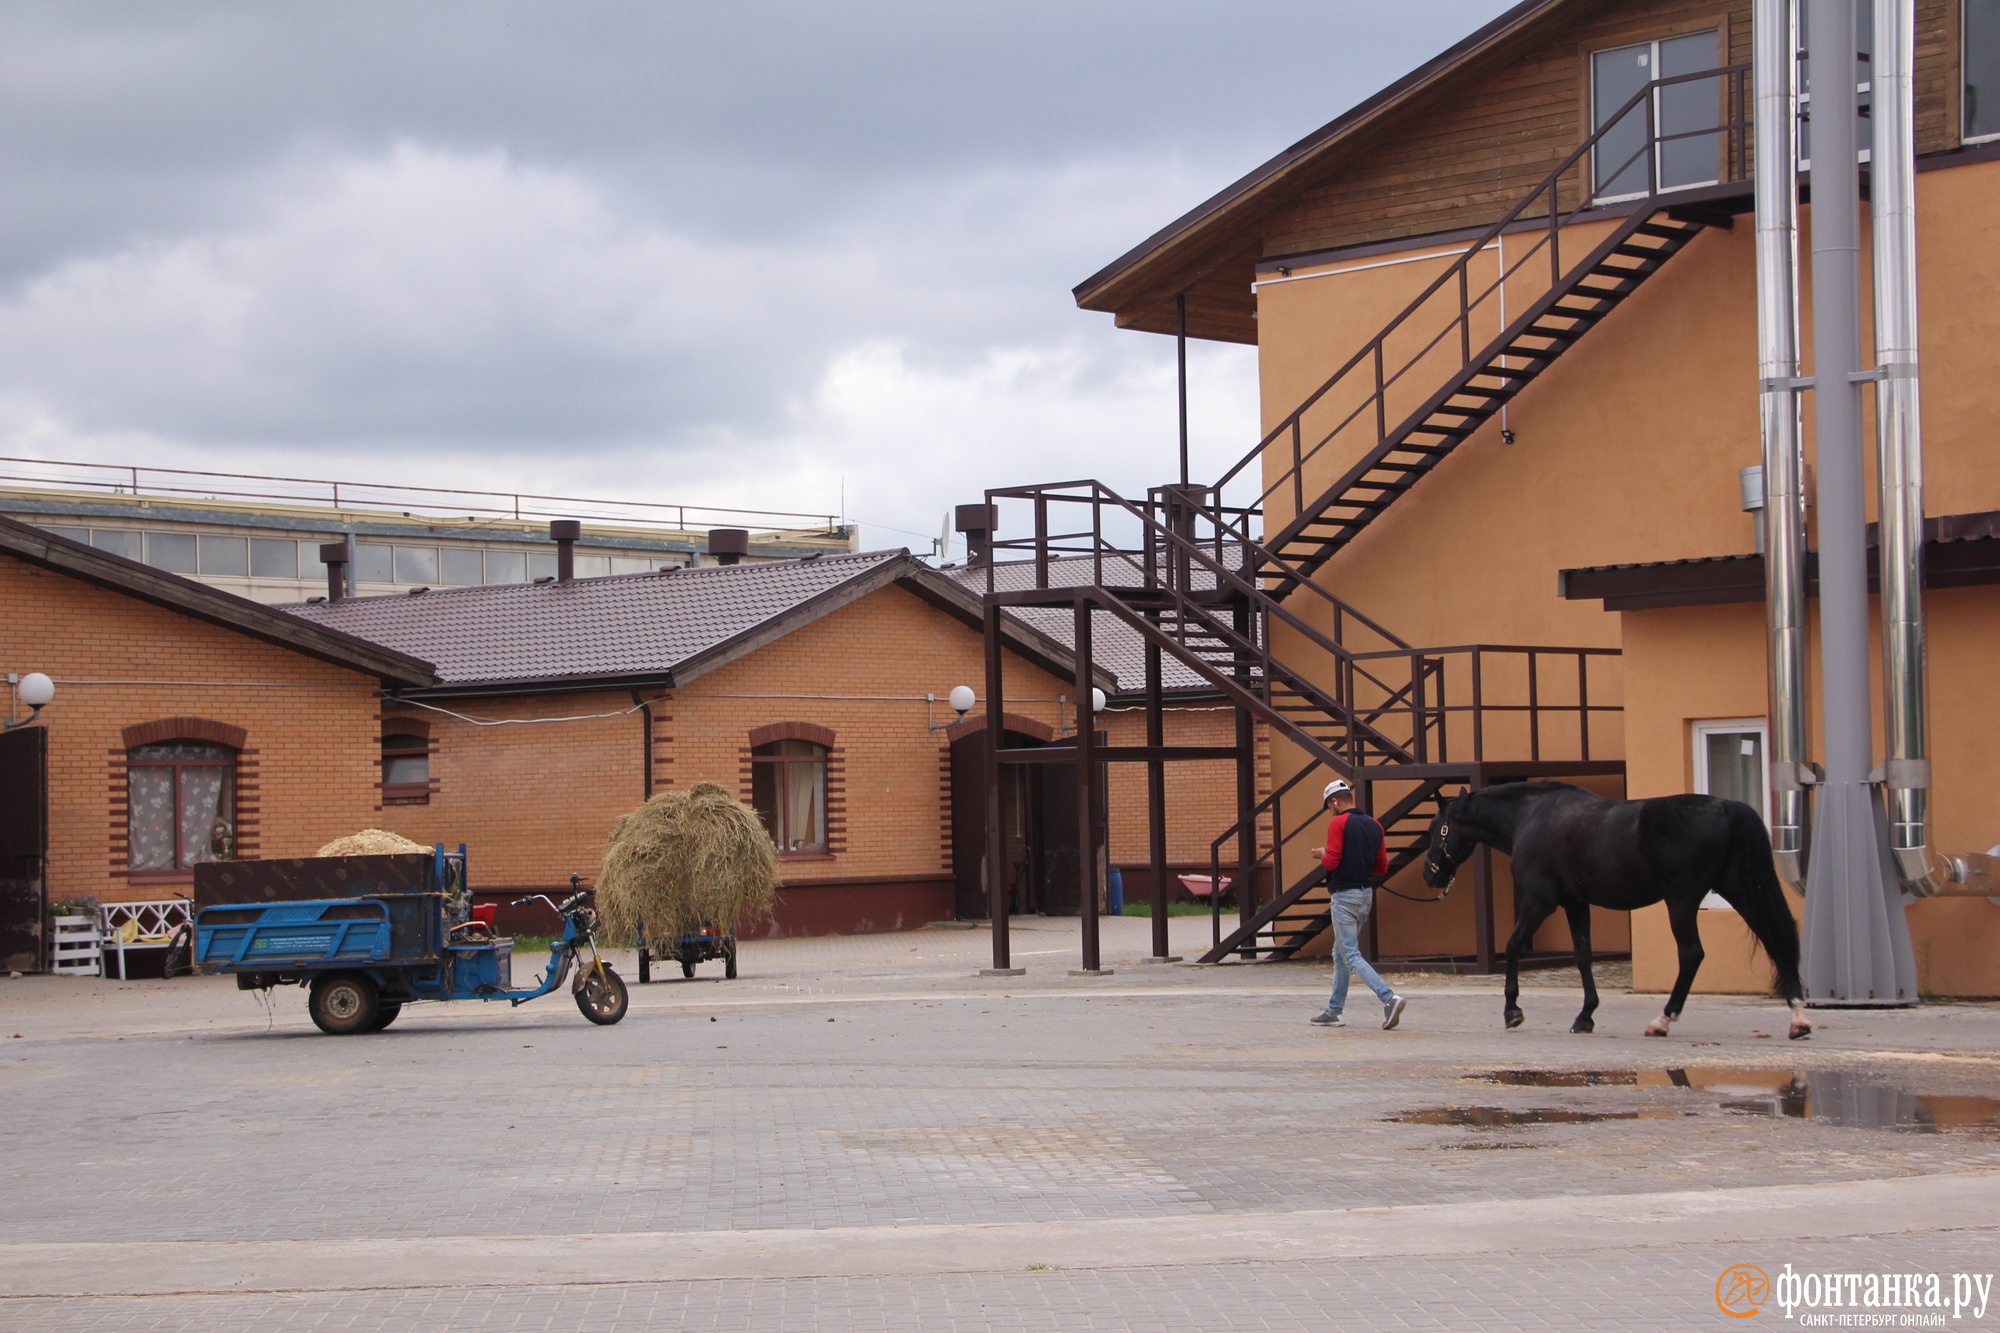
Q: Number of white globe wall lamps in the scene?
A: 3